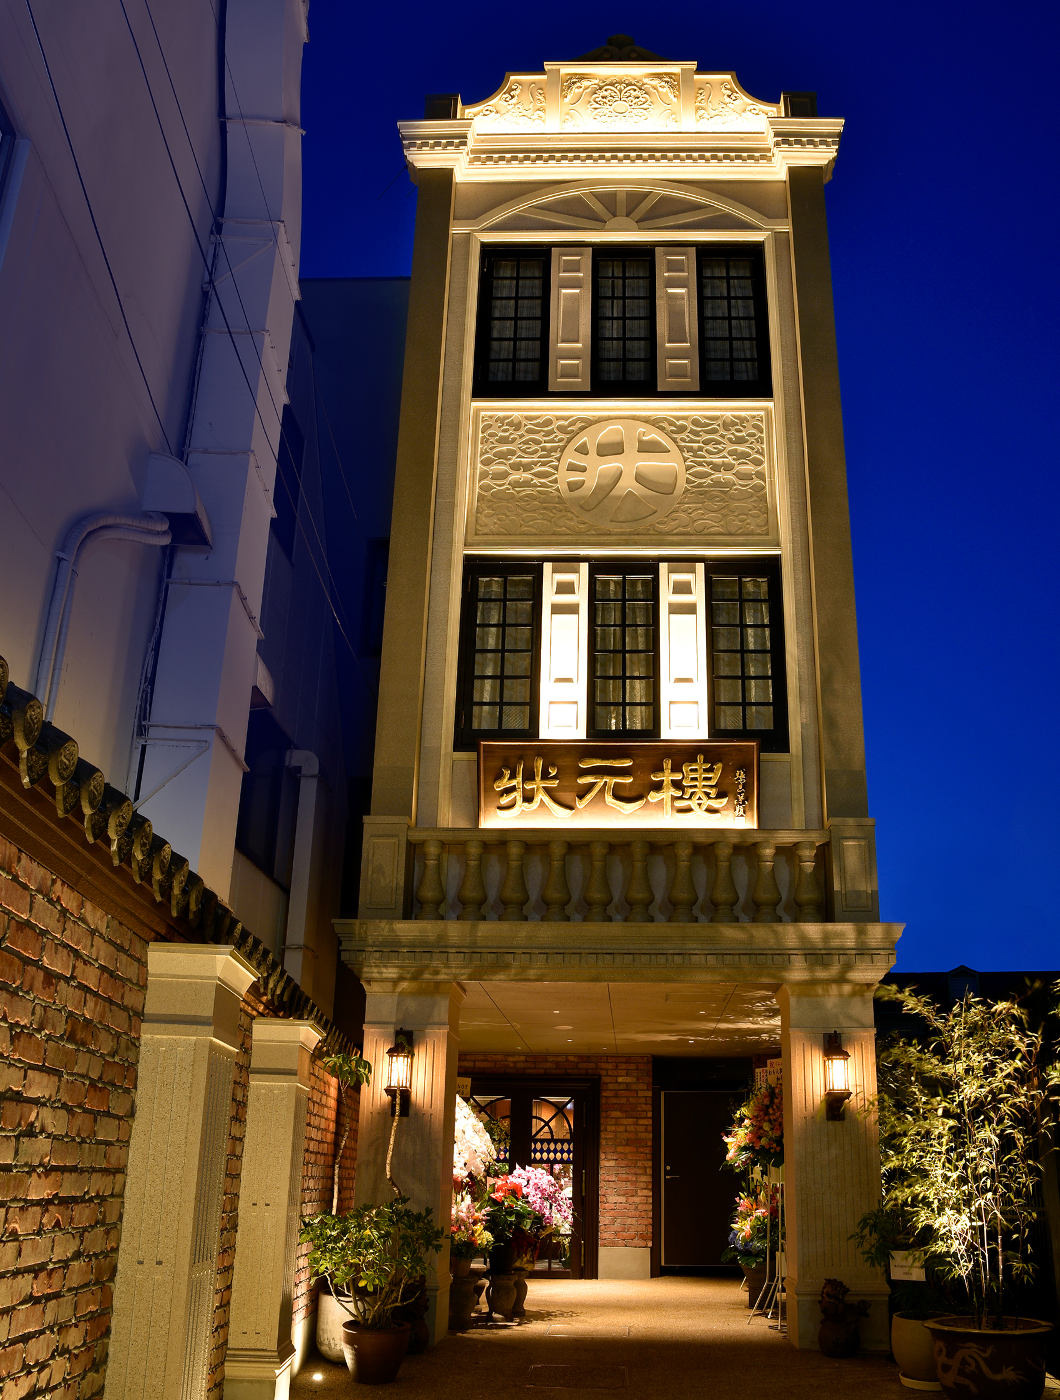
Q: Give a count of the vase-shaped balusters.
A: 10